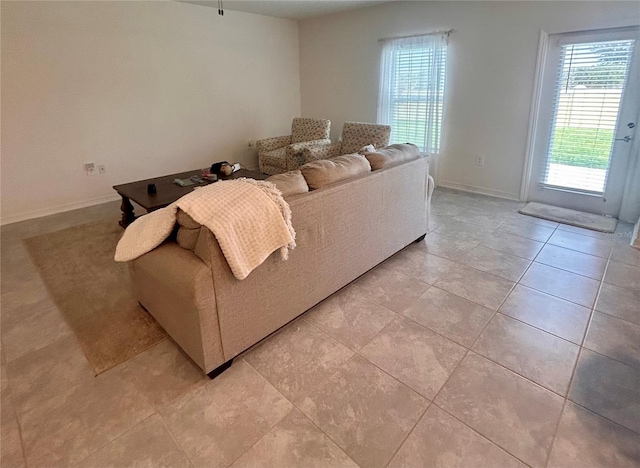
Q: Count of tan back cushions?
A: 3